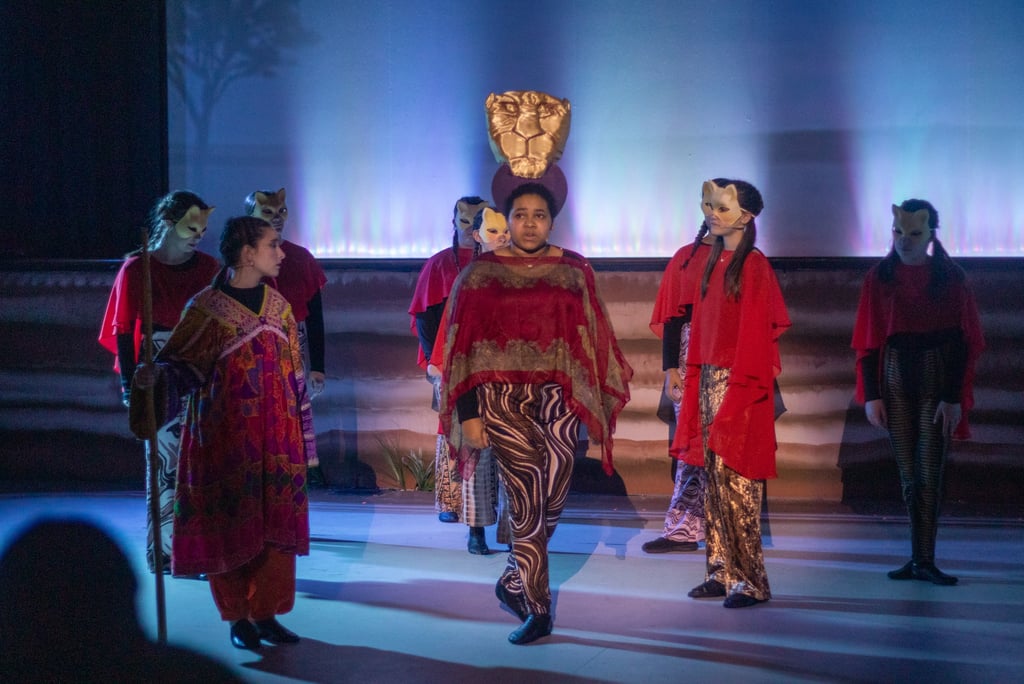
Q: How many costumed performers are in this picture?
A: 9